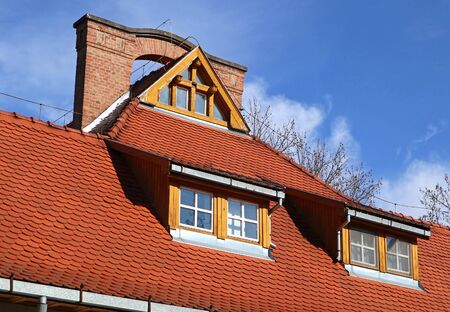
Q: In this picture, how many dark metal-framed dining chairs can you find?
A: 0